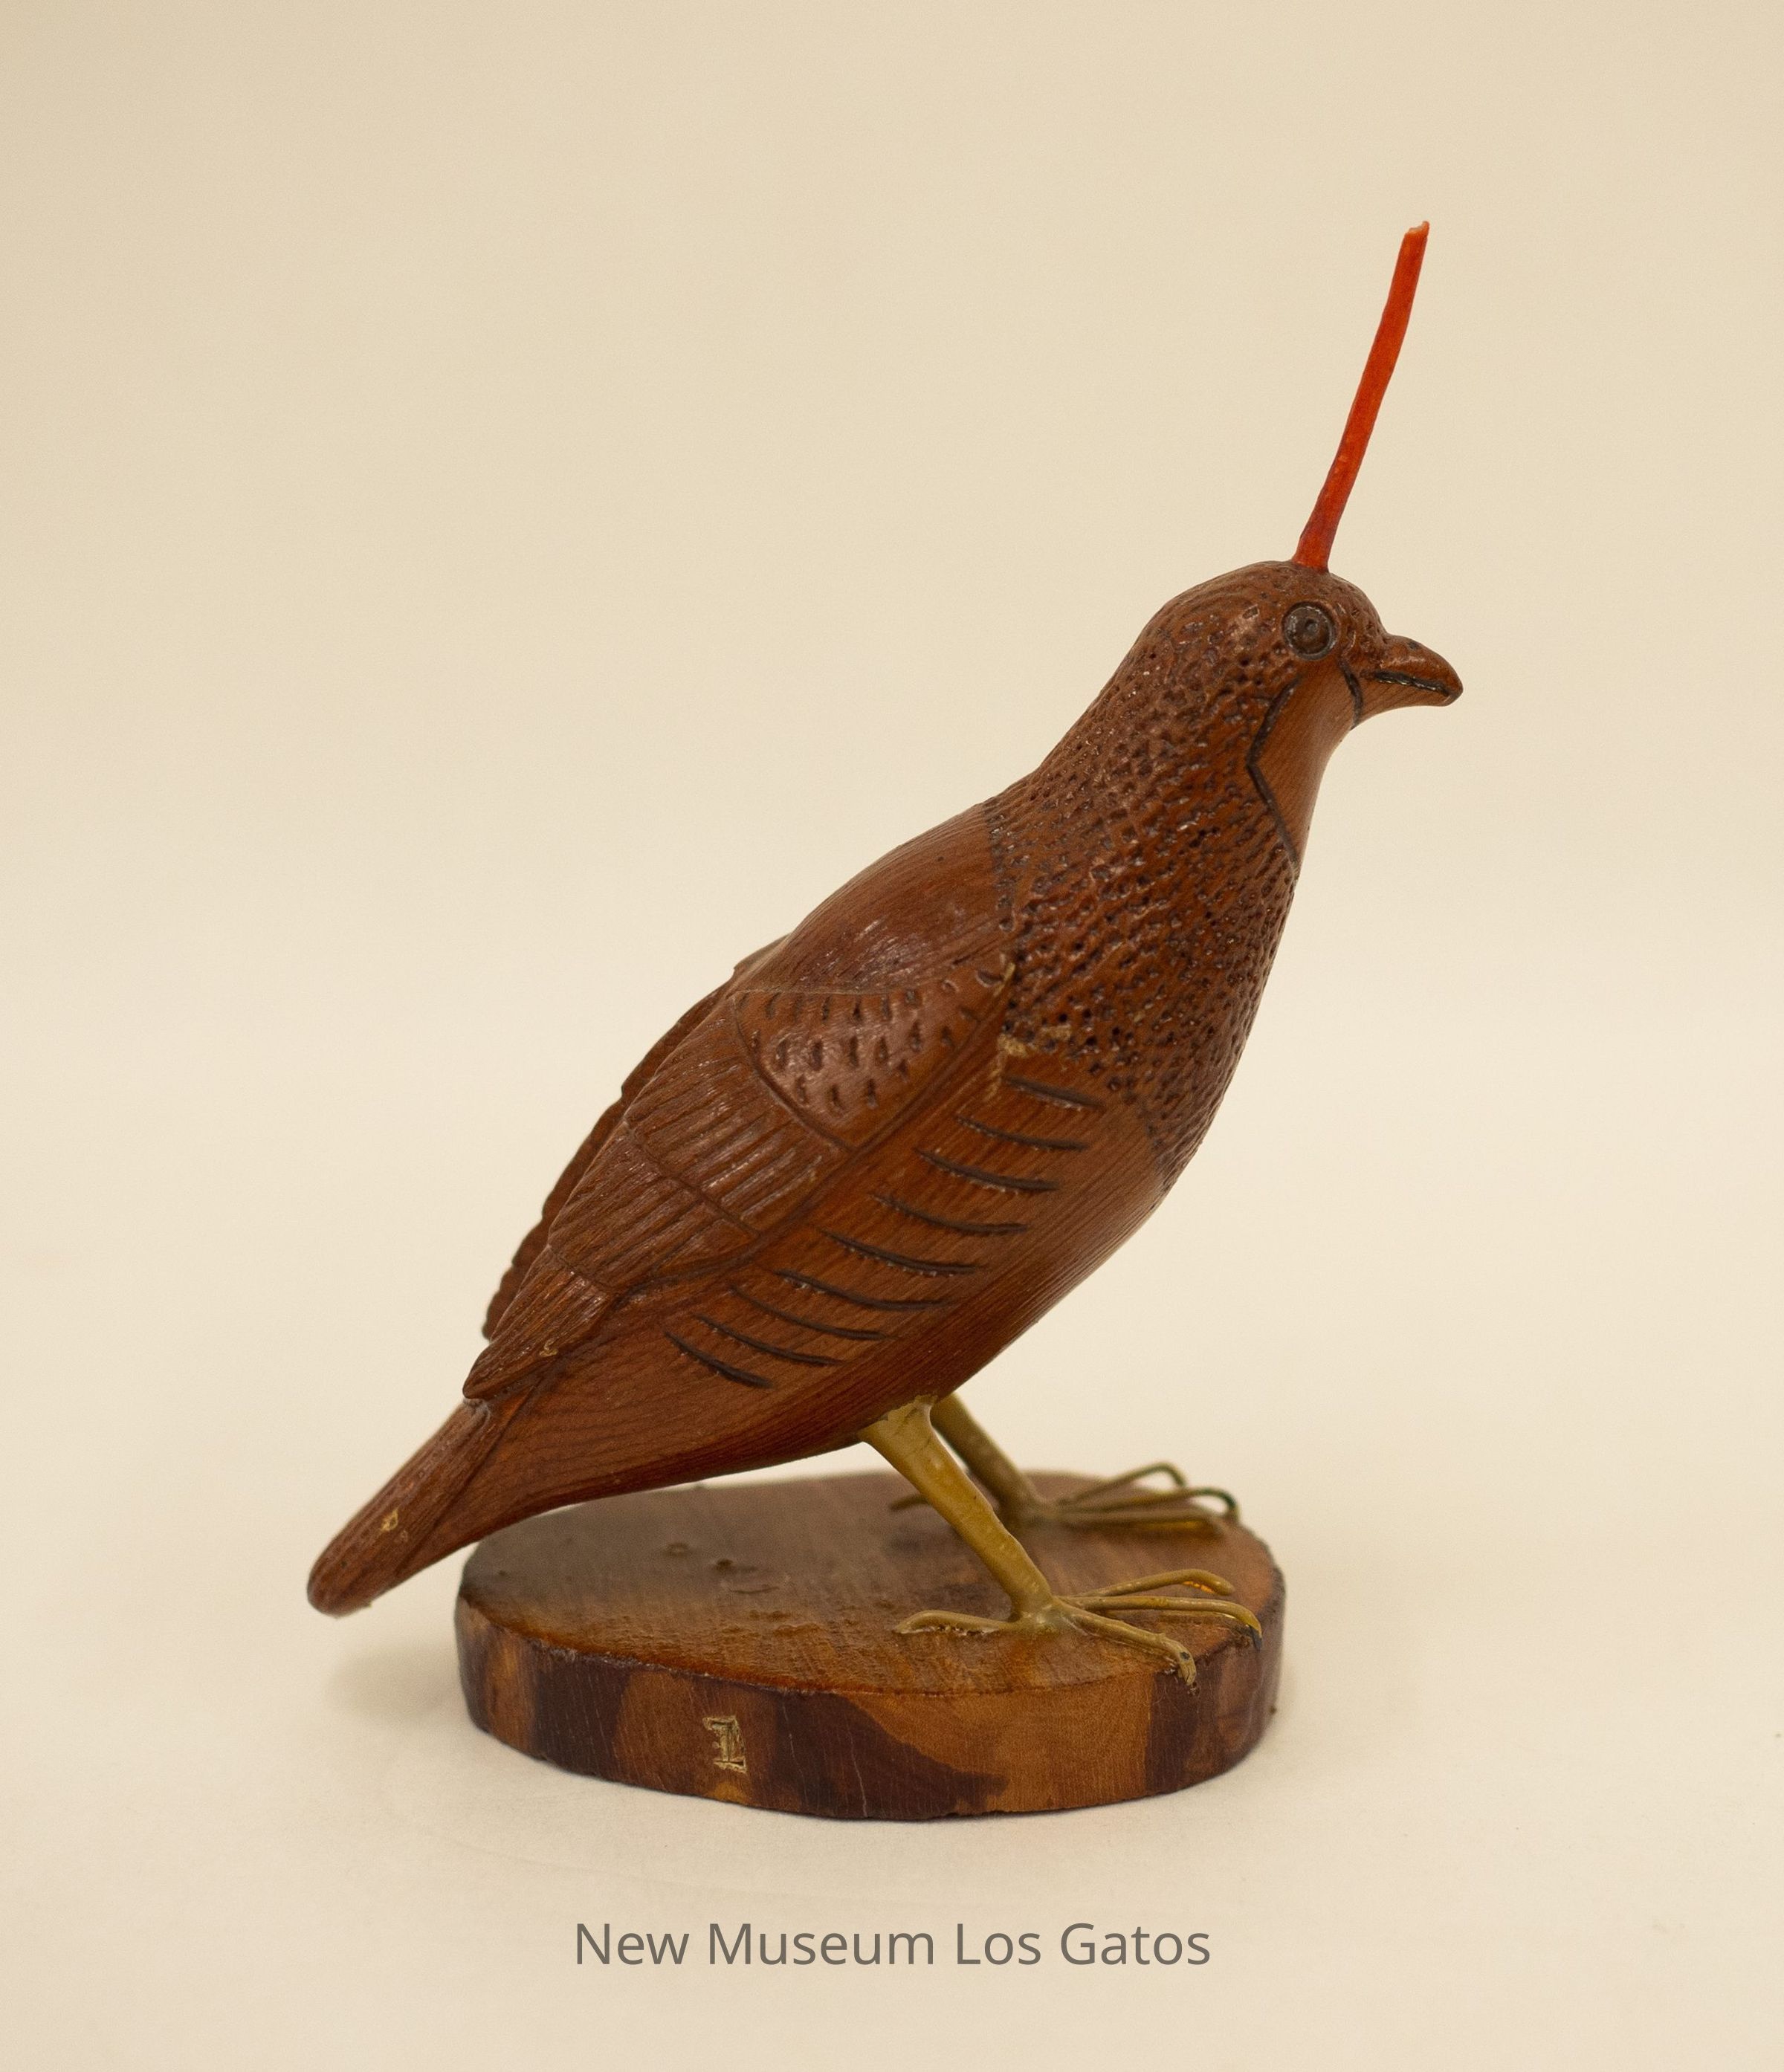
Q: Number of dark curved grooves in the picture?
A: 9